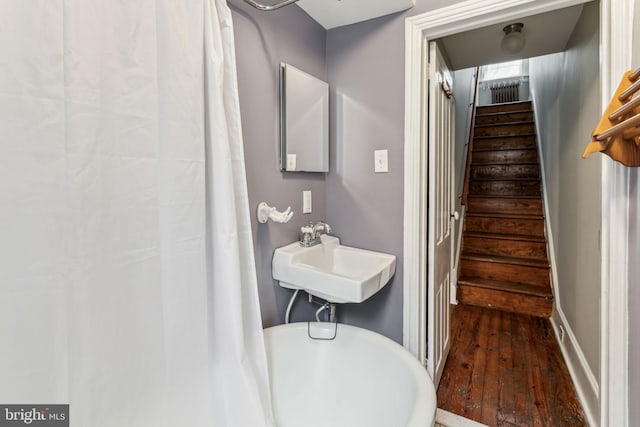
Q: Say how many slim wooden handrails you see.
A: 1